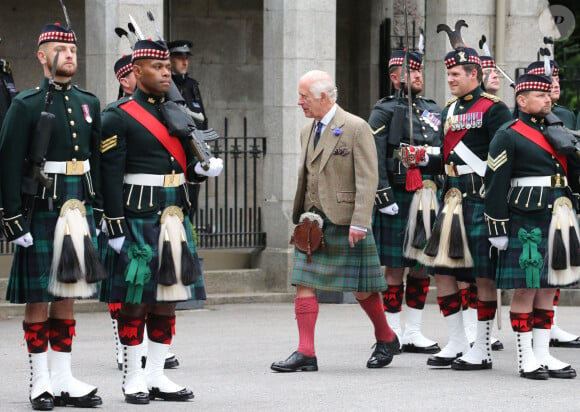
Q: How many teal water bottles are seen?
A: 0